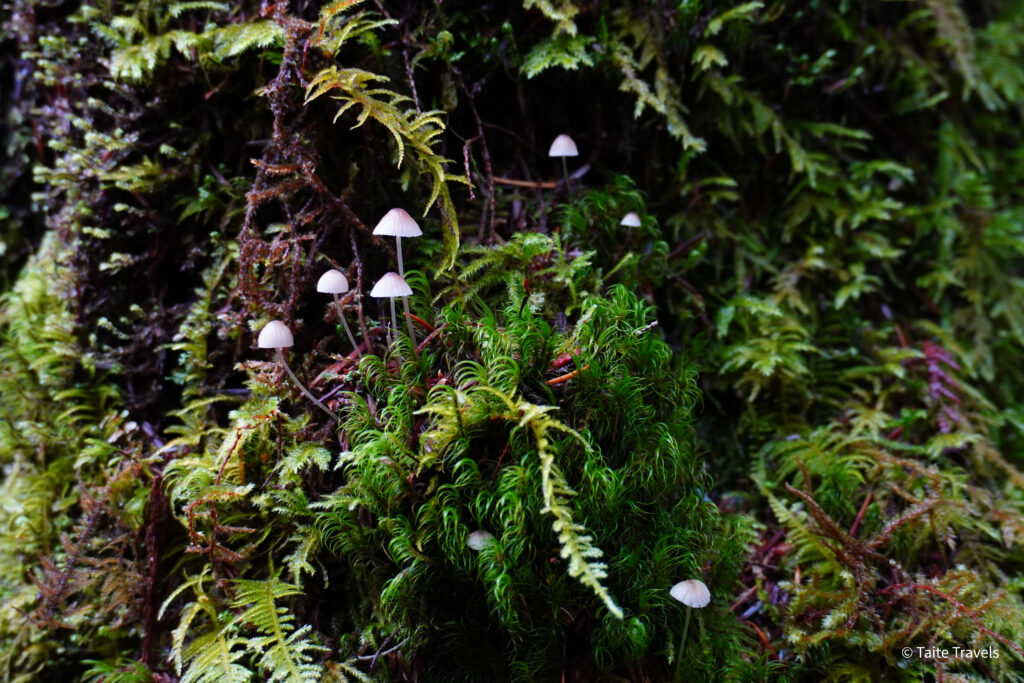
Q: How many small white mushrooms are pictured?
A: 8